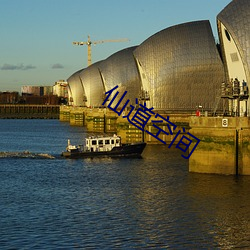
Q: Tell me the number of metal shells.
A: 5